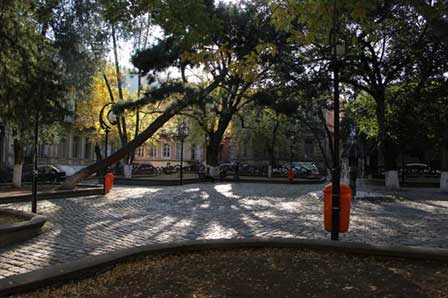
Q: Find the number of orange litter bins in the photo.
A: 3